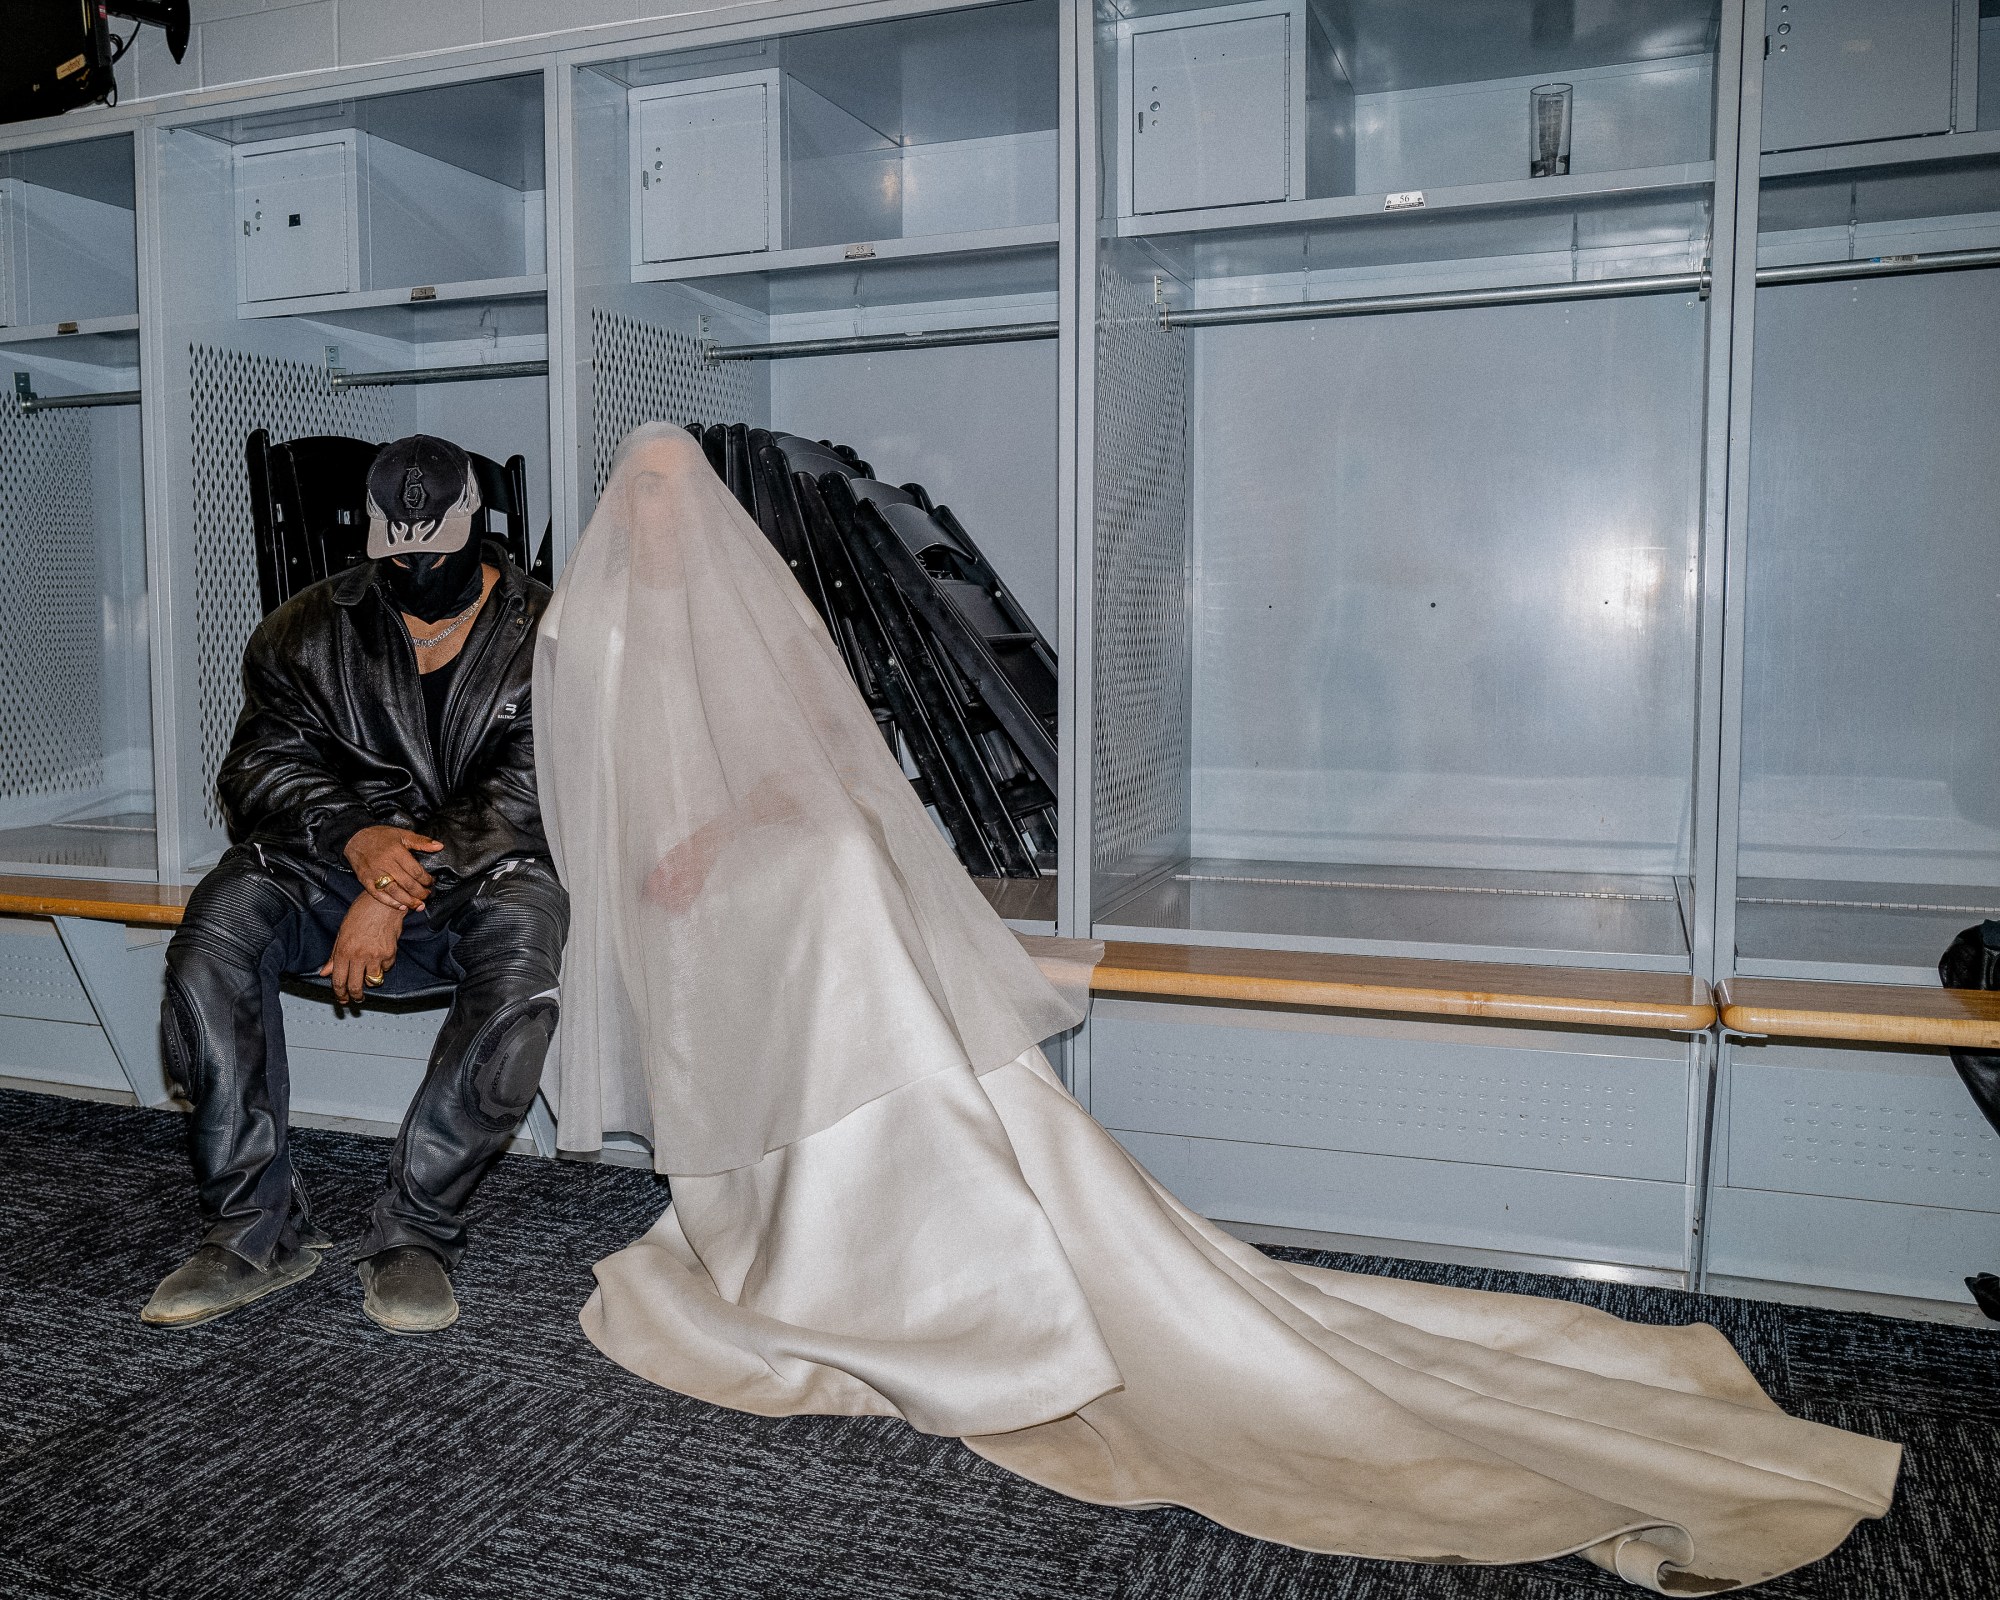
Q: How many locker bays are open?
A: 5